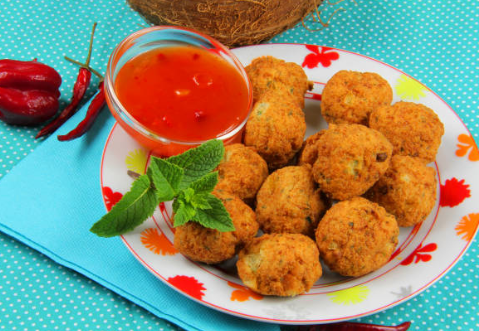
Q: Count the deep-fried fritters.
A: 12